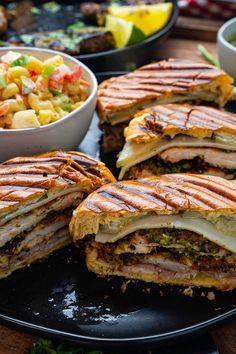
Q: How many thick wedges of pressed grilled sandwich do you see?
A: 4